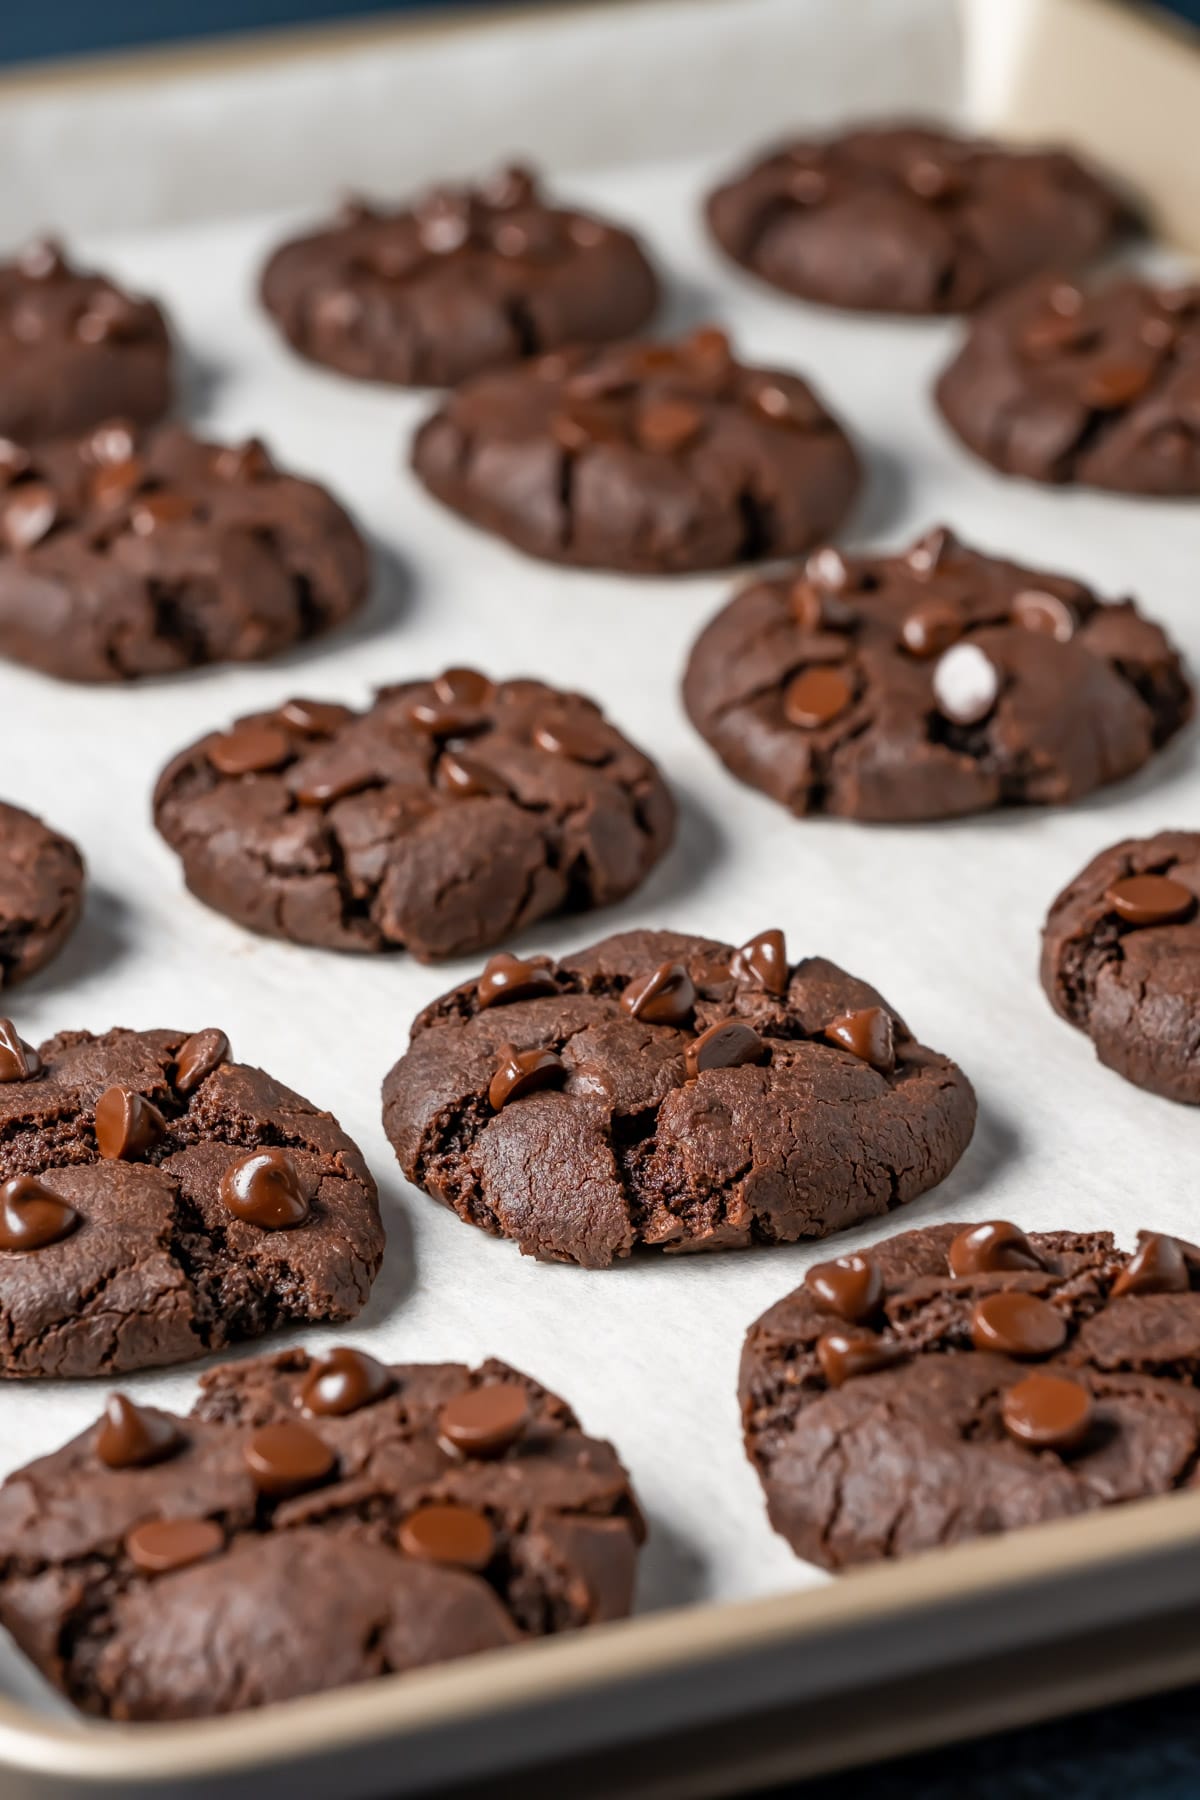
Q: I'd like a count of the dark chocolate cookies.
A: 14